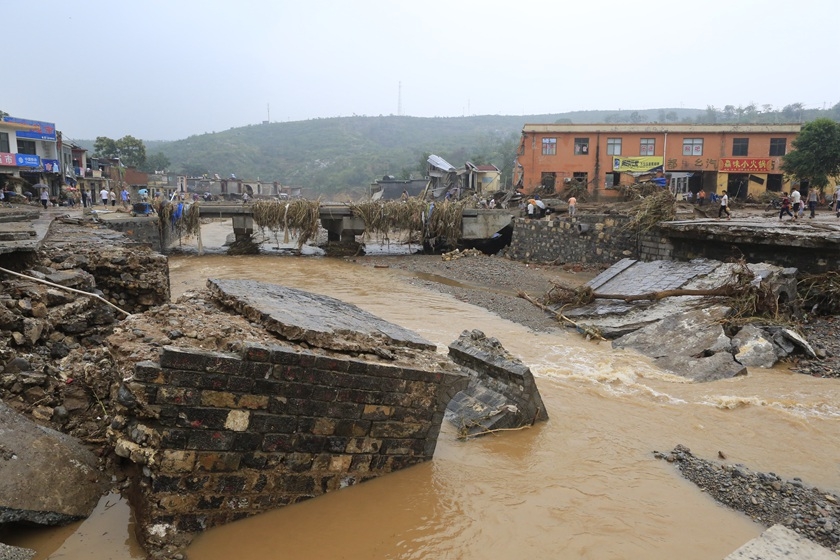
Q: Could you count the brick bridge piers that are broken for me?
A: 2